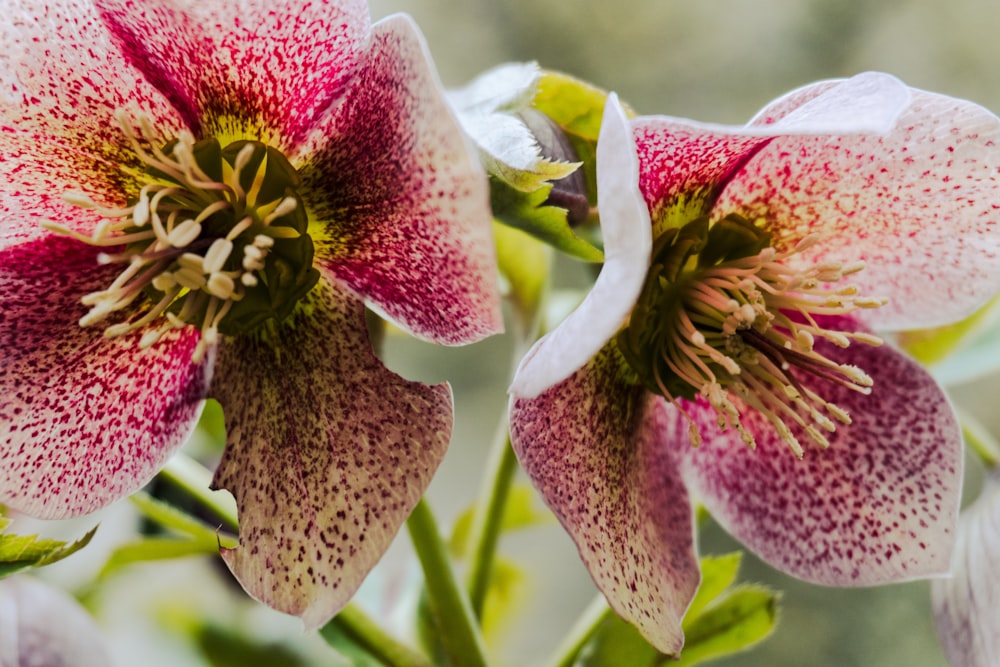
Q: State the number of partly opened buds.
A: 1